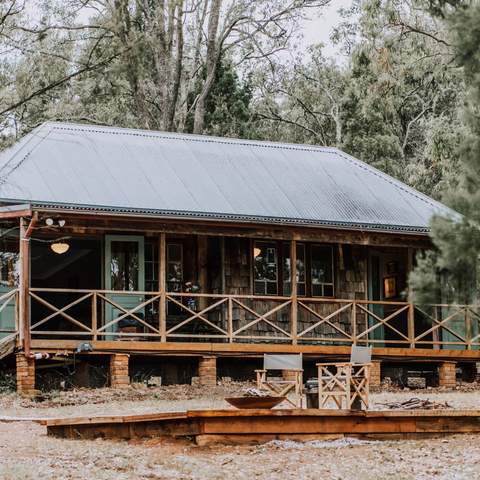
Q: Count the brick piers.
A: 6